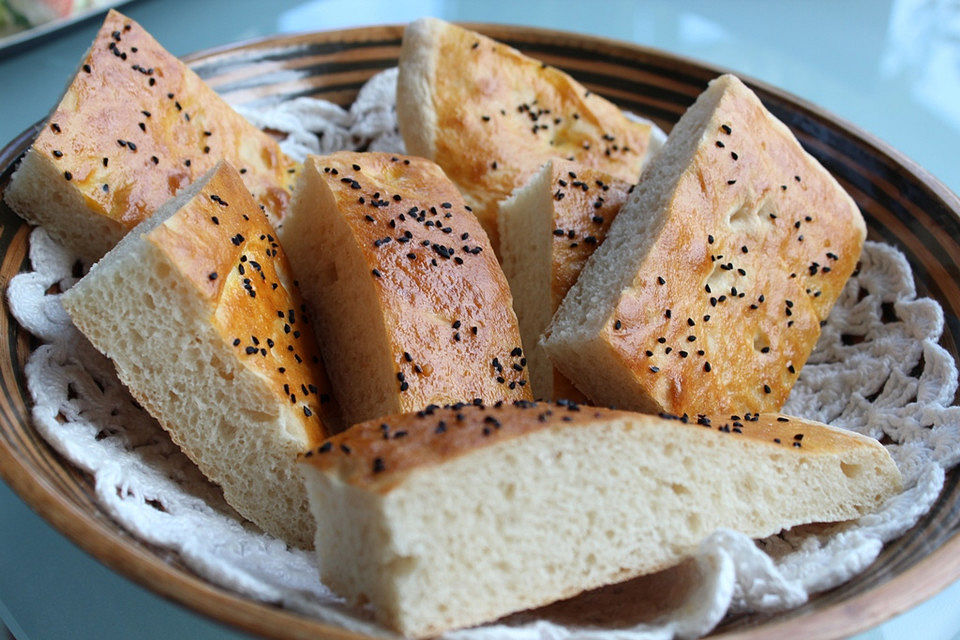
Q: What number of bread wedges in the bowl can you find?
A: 7